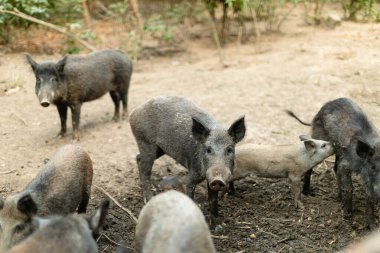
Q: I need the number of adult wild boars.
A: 6